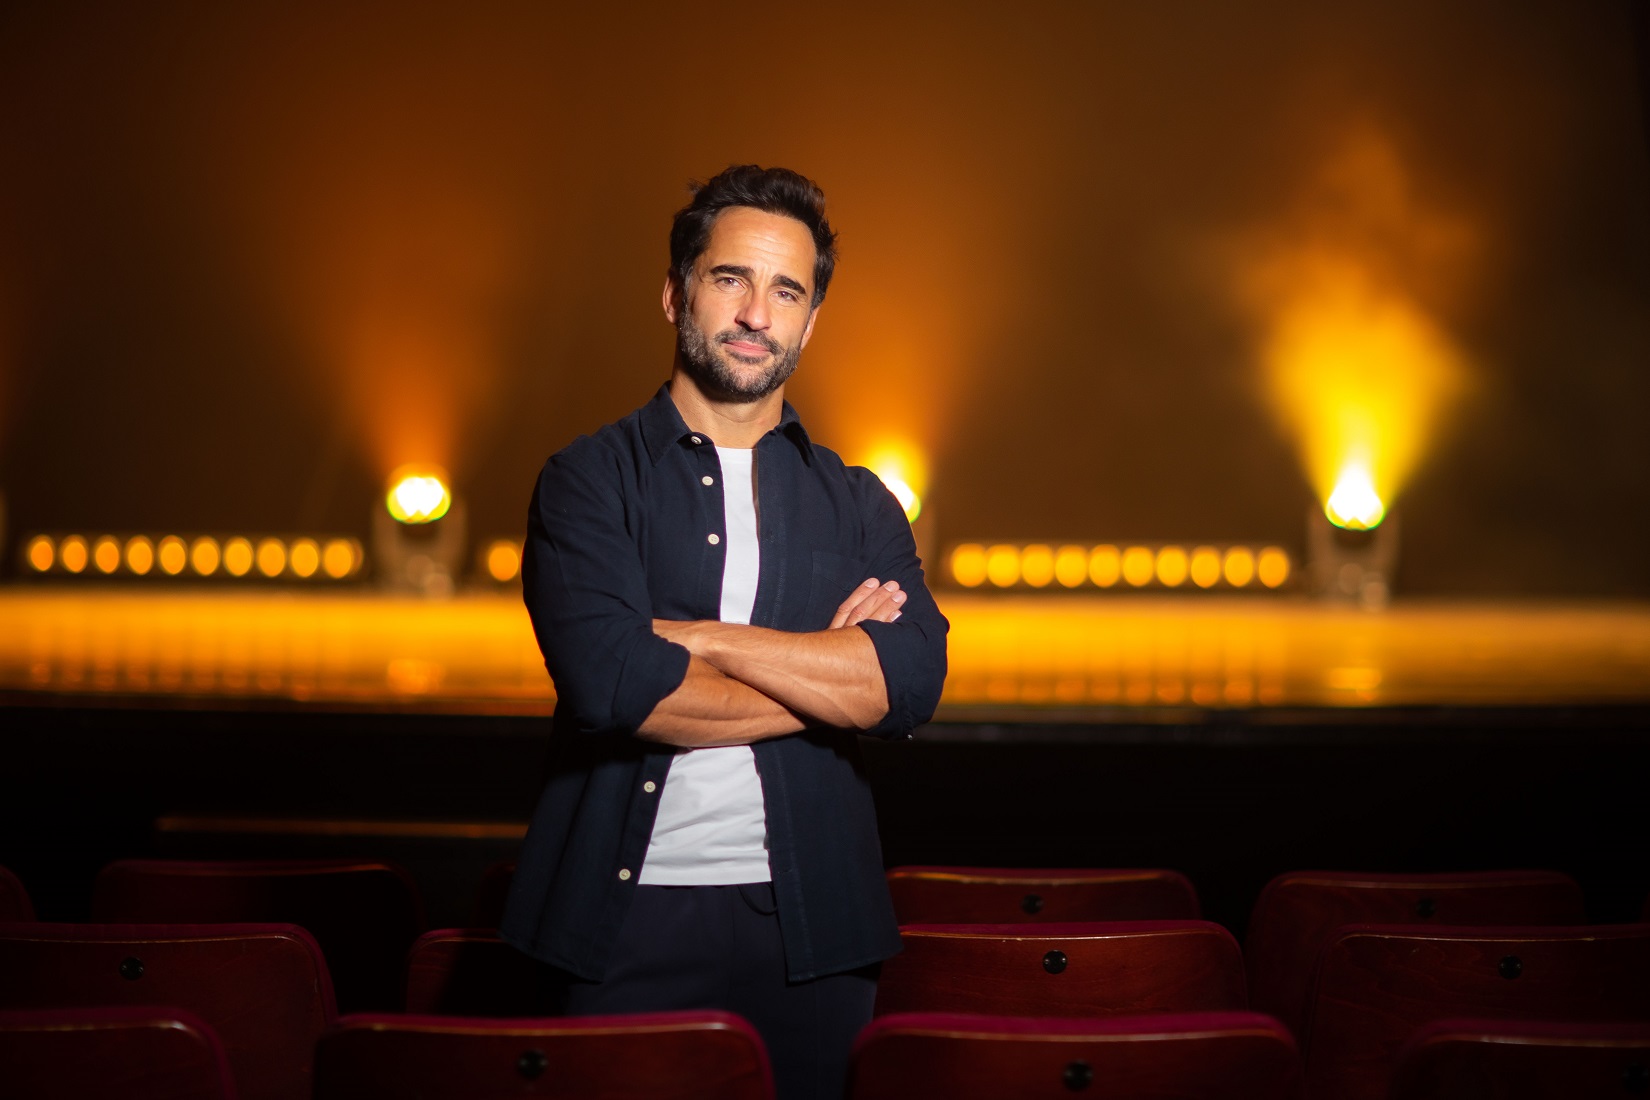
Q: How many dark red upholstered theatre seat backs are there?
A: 13